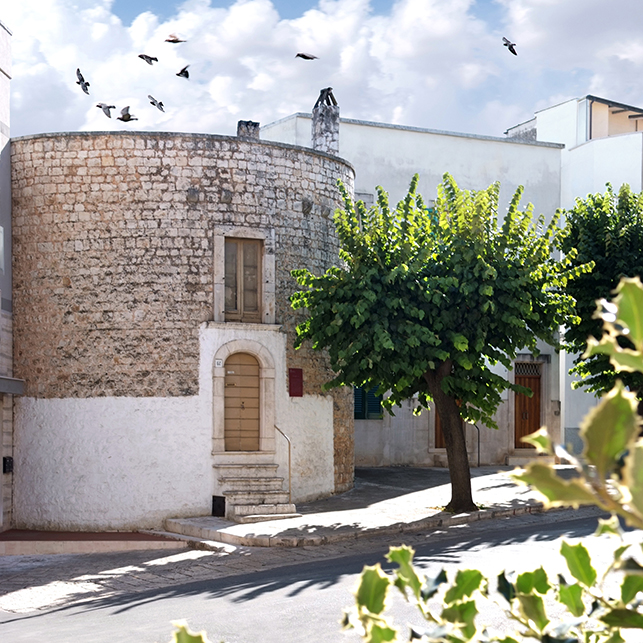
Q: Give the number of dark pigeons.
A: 9